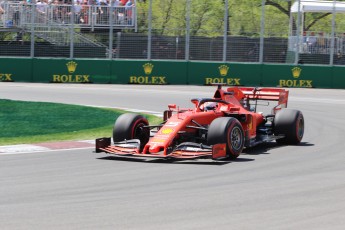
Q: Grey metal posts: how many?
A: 9